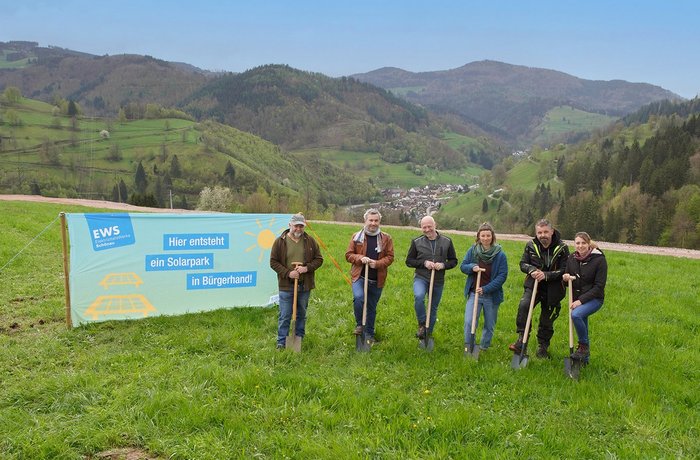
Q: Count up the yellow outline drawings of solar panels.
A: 2